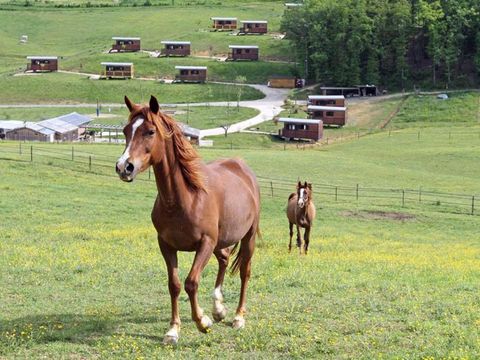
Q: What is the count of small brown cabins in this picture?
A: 11